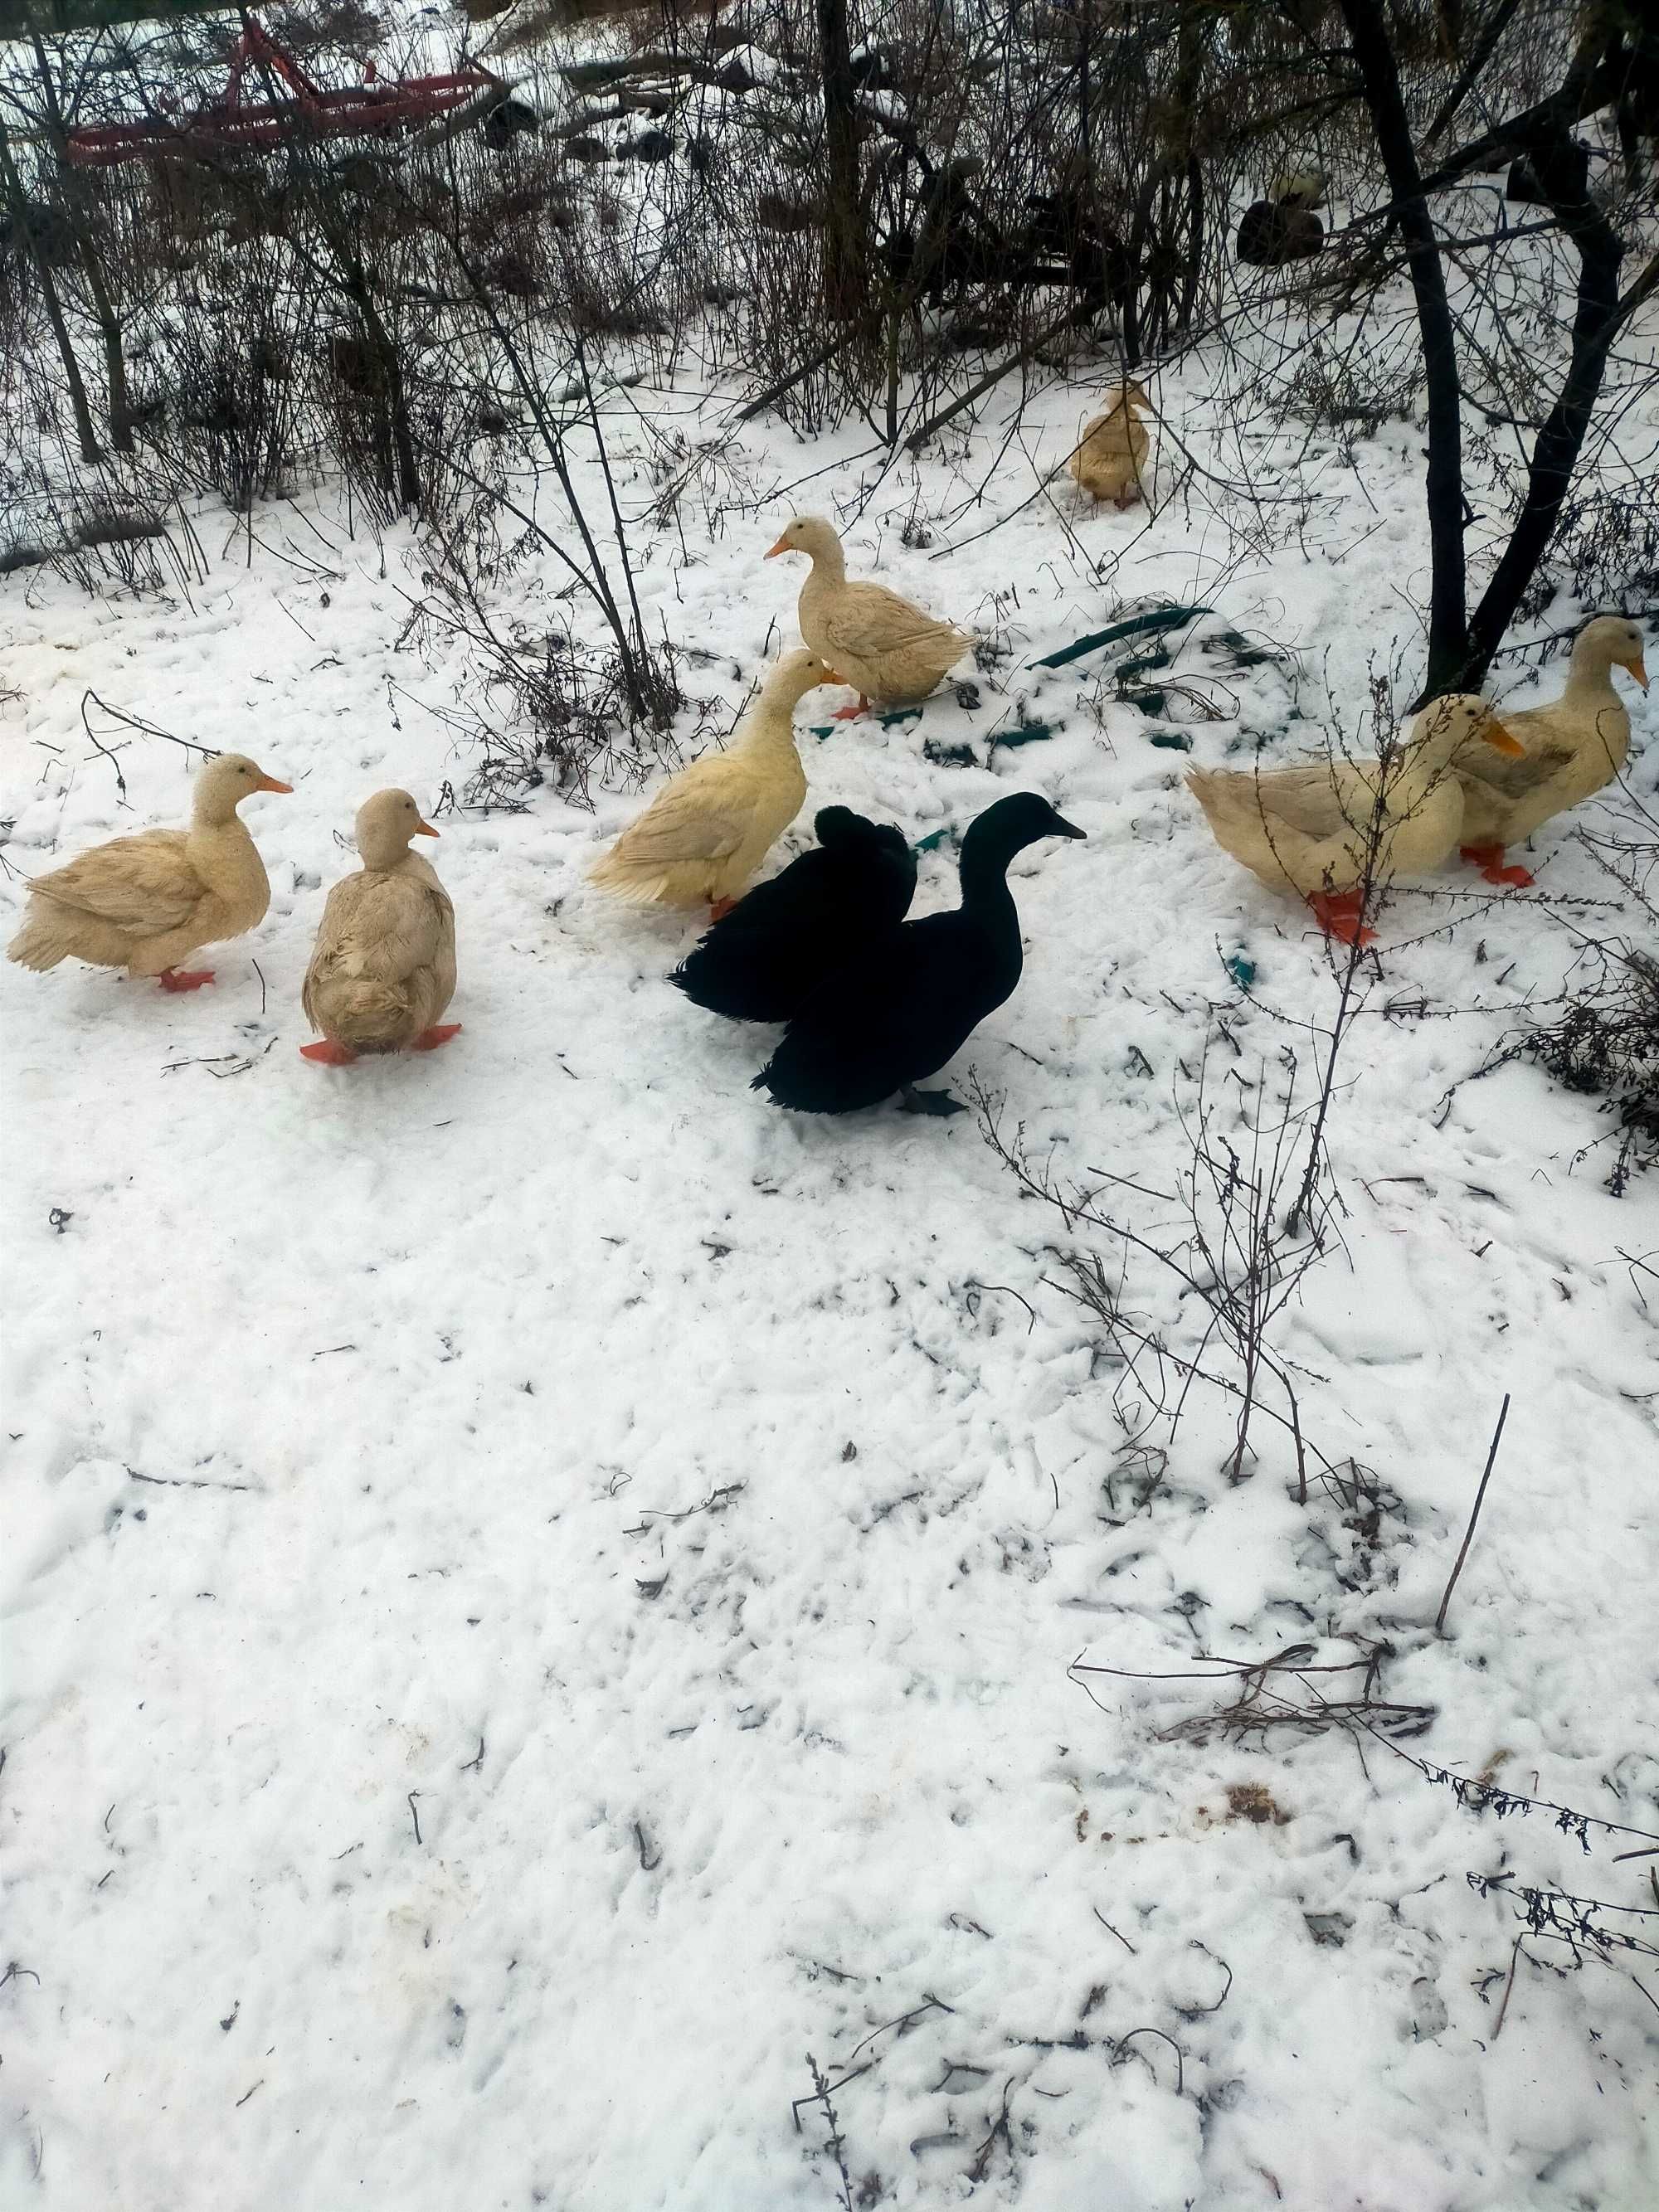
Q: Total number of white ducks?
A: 7